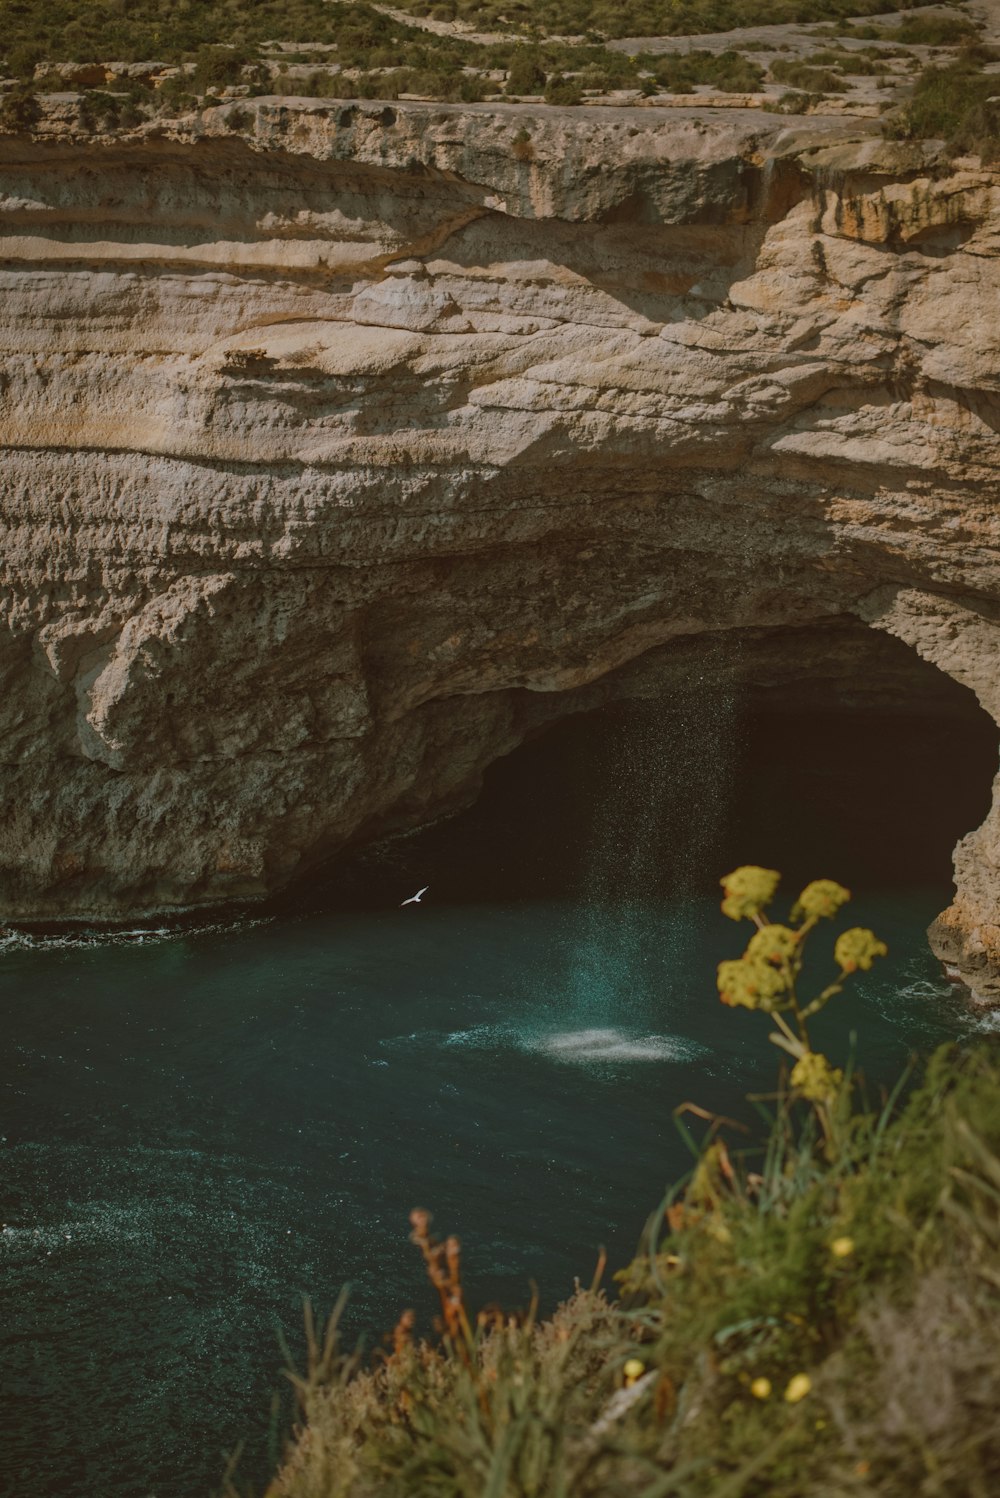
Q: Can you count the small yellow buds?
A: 4